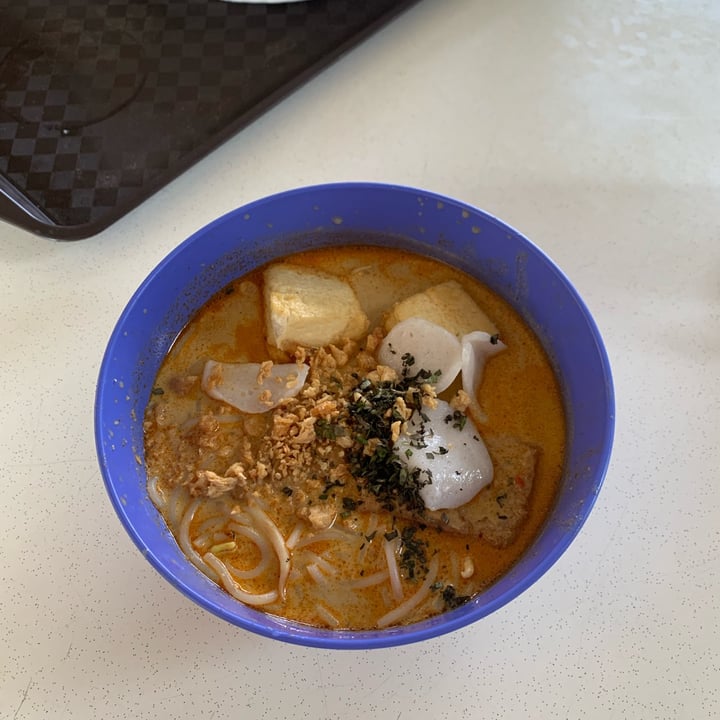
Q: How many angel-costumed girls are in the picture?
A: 0